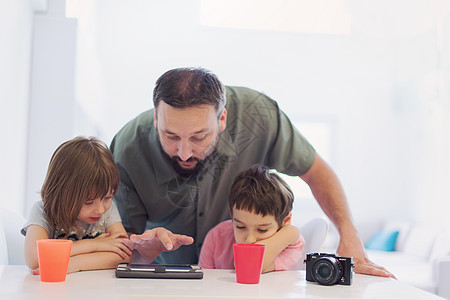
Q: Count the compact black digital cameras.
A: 1